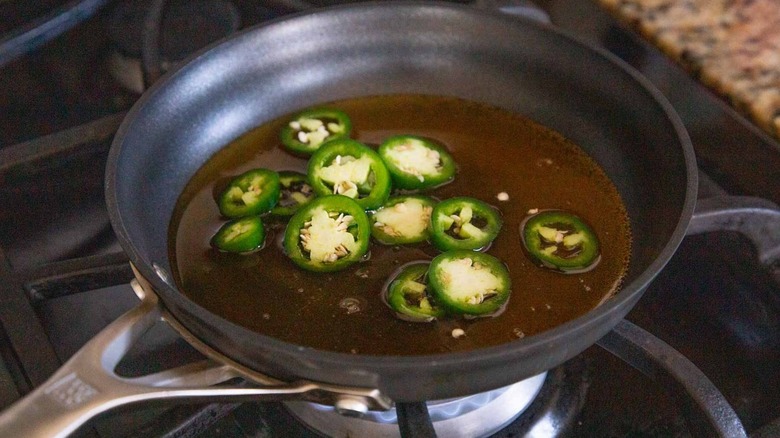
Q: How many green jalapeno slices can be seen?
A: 12